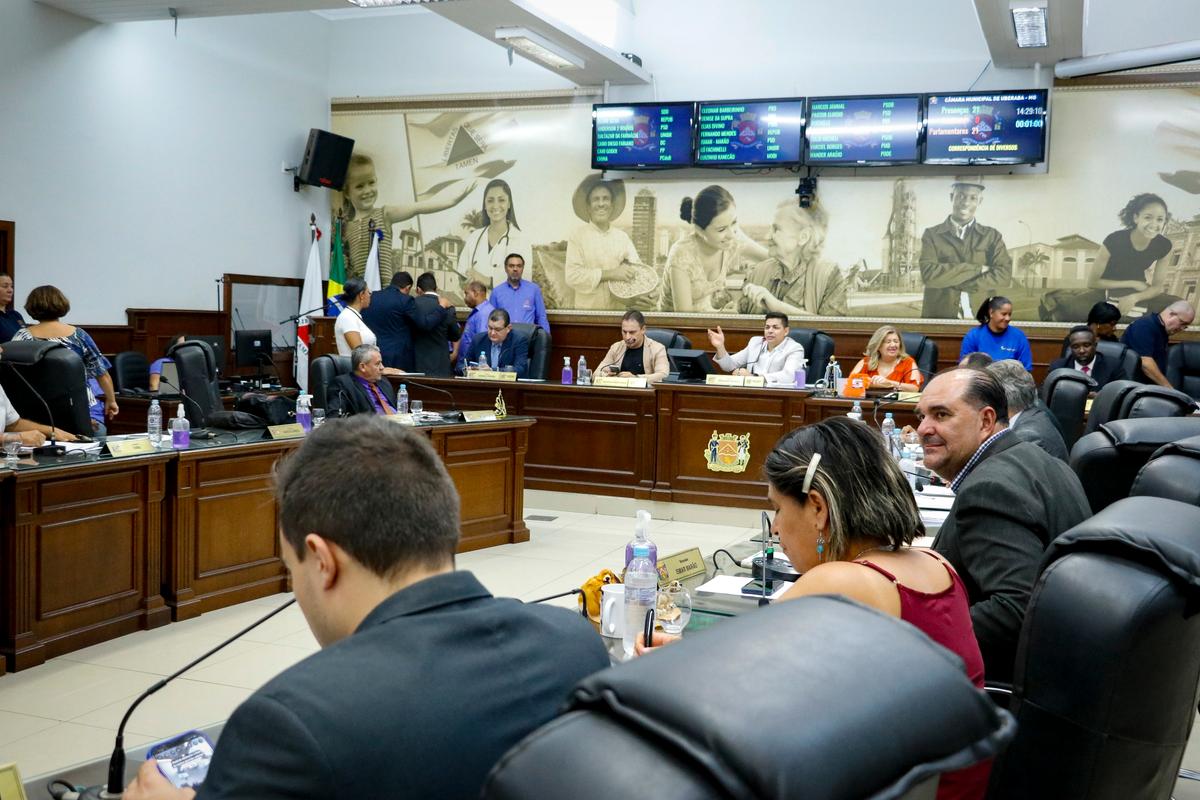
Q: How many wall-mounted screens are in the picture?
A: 4